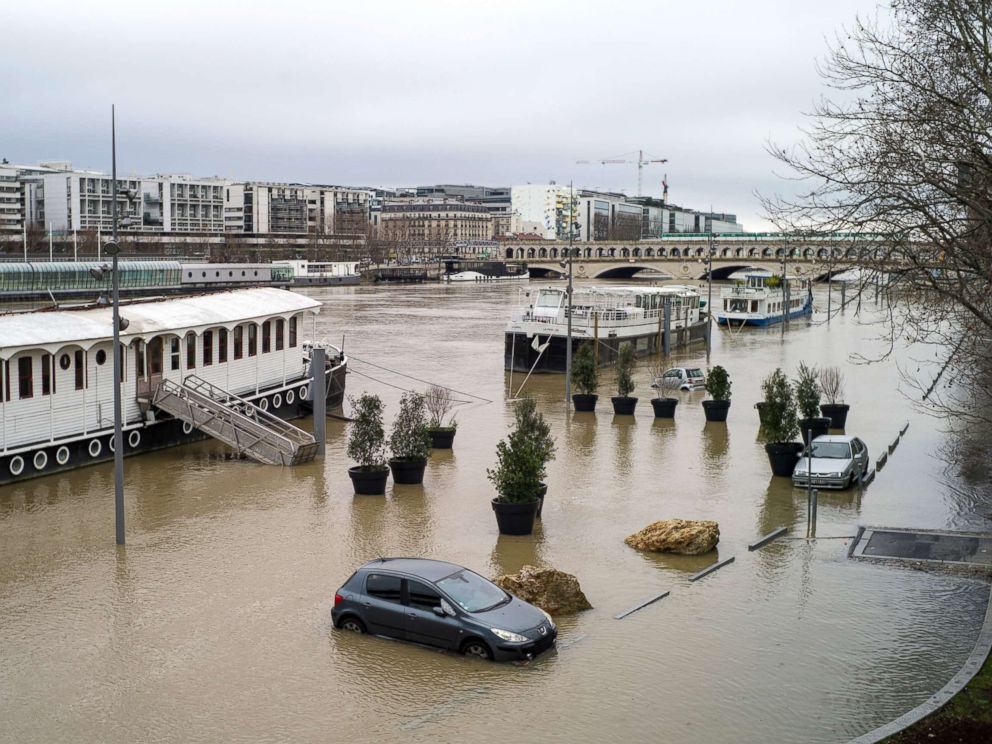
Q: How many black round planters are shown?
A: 13